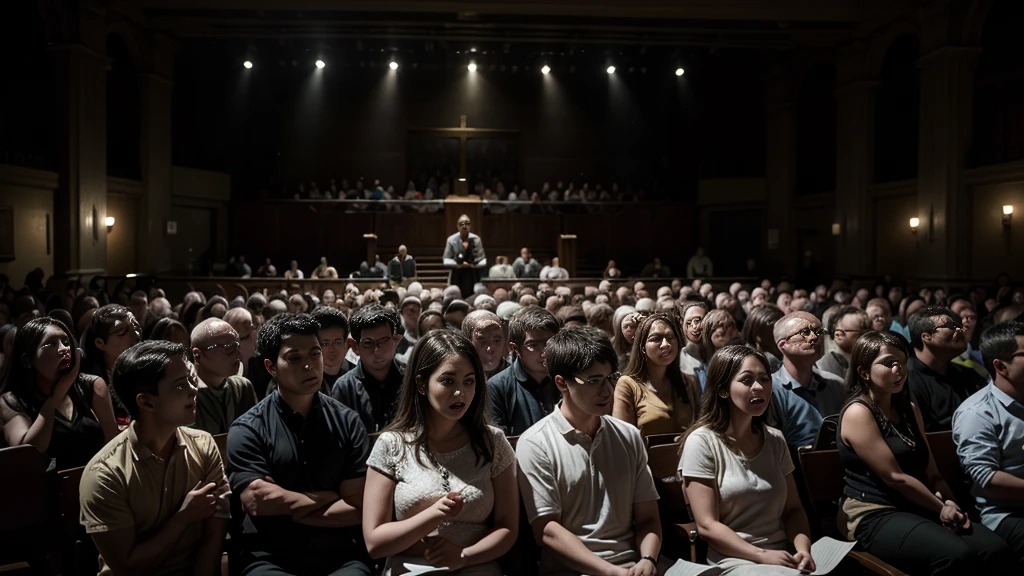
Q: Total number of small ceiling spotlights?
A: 7